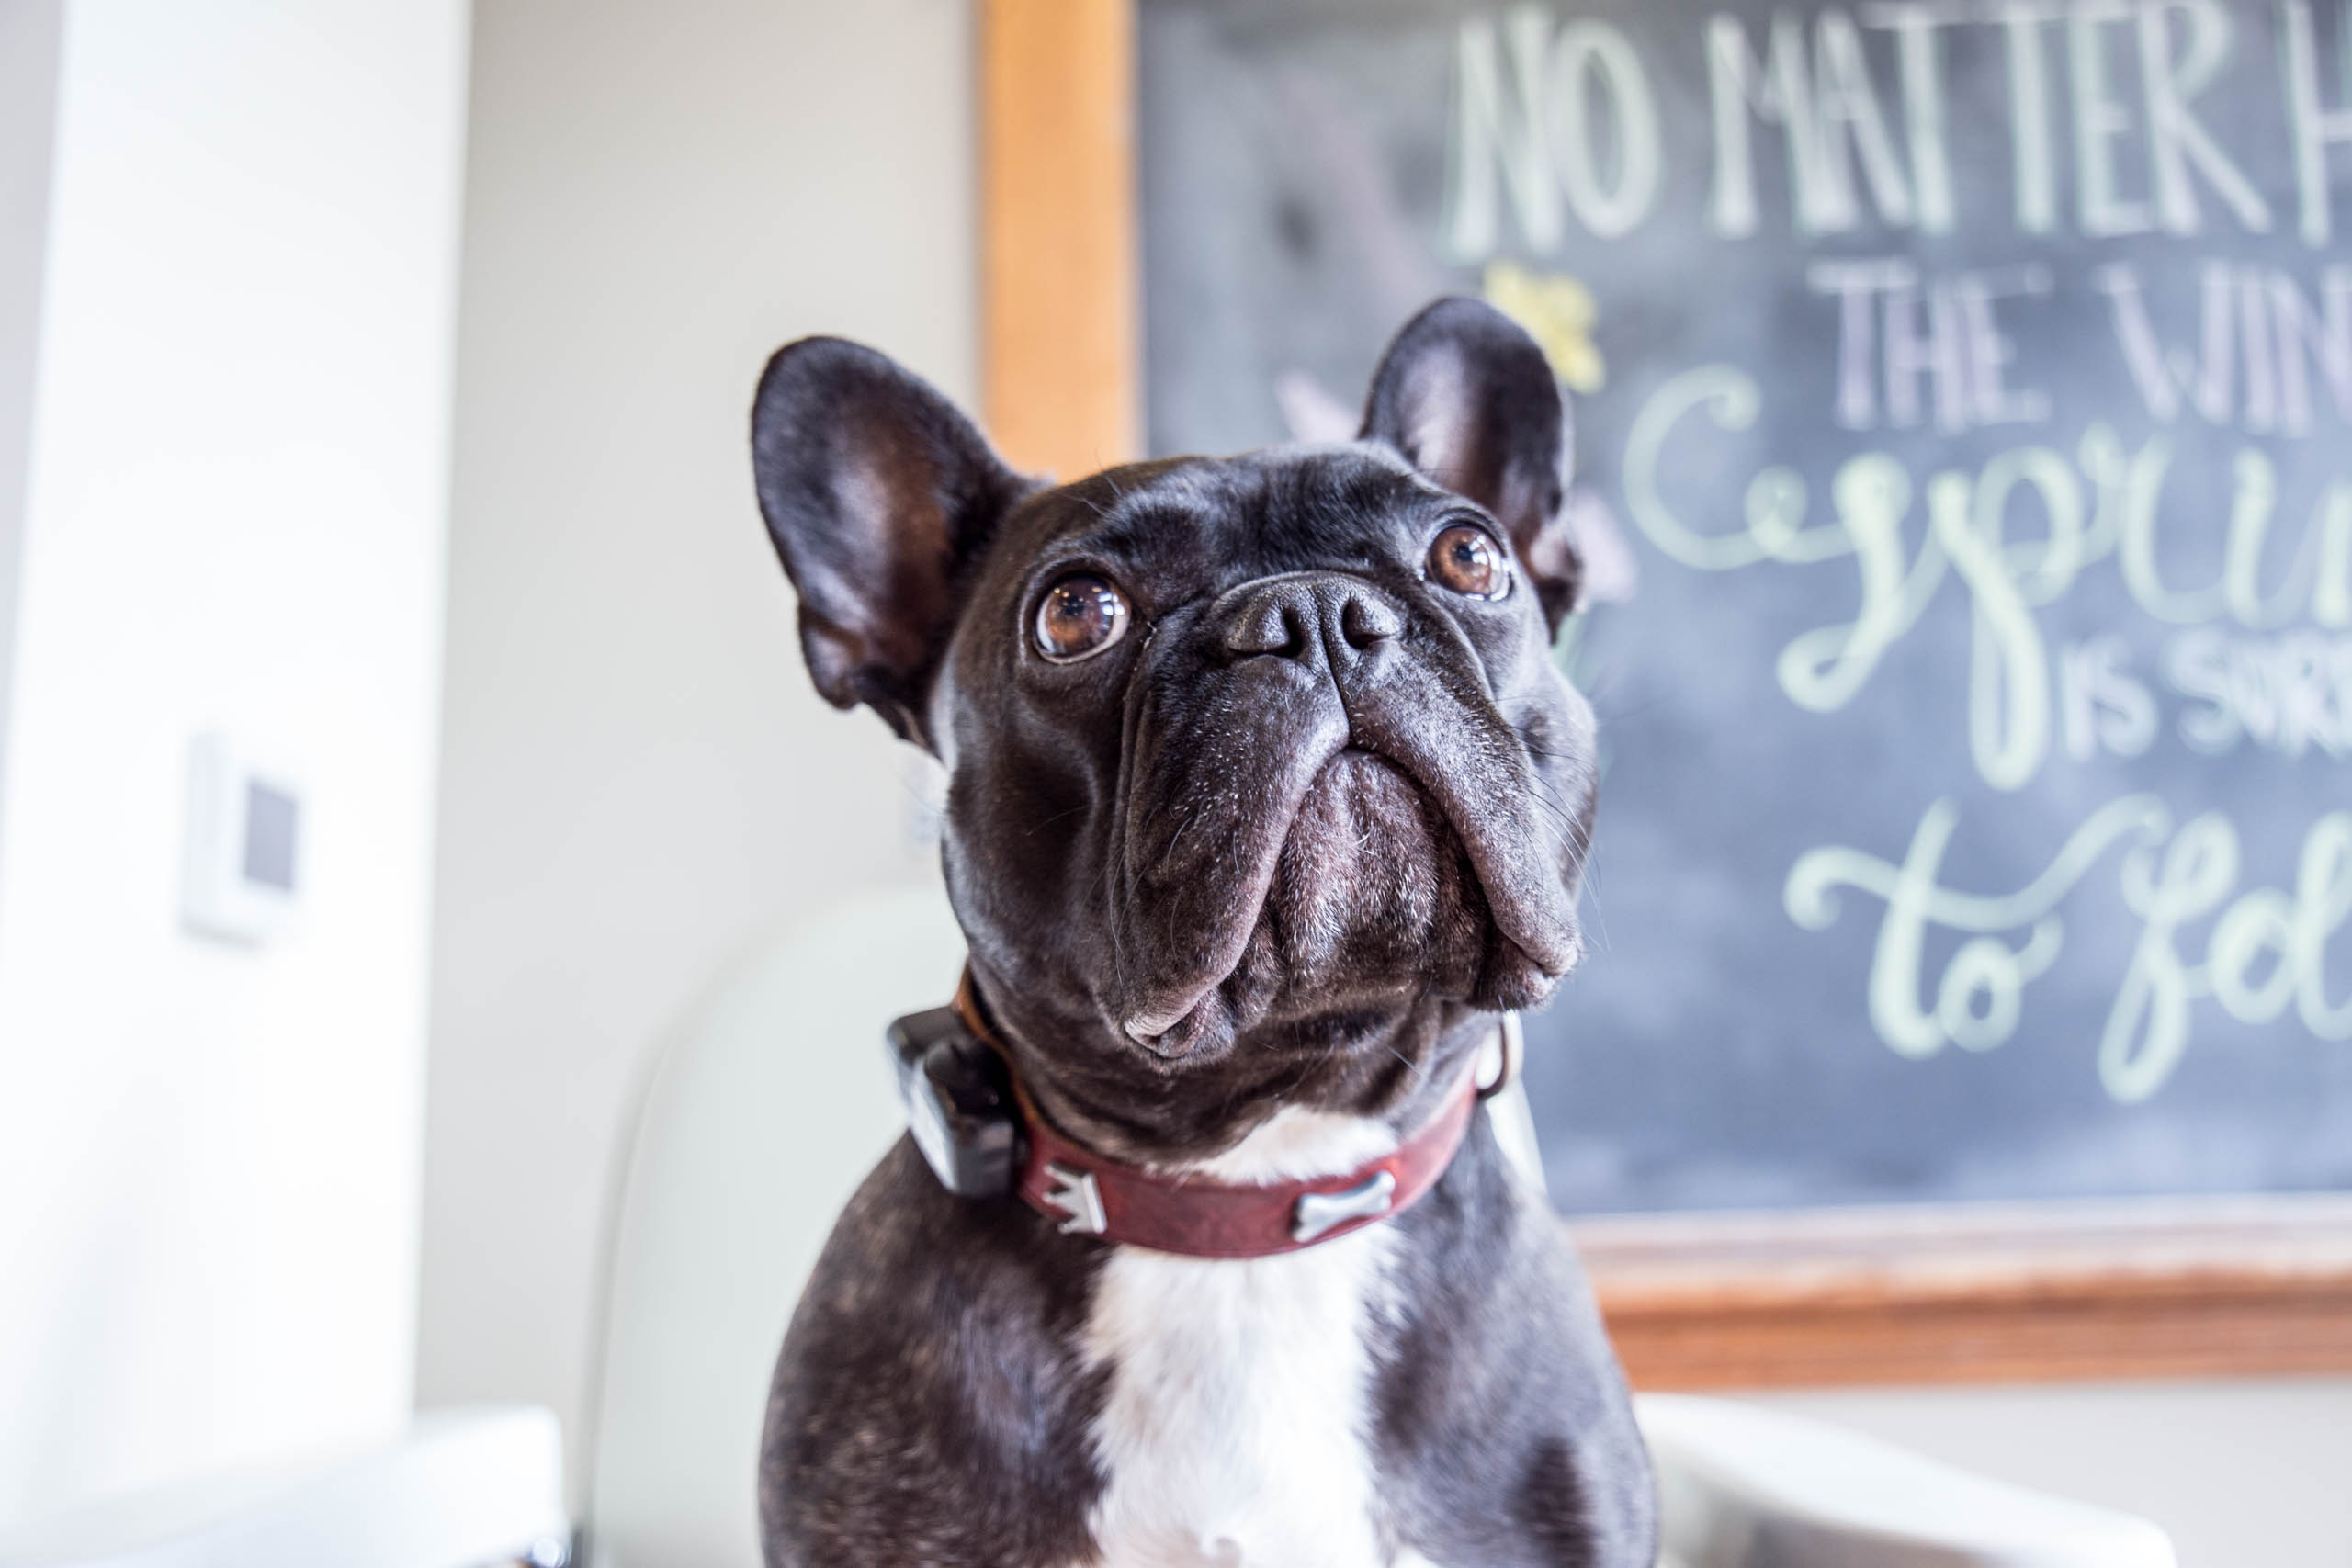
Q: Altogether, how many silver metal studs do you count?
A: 2